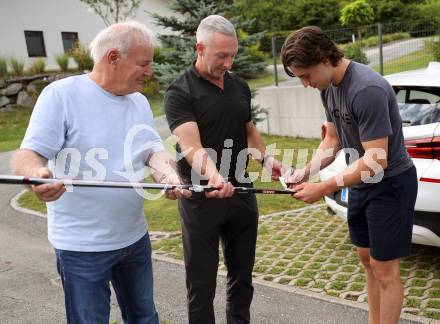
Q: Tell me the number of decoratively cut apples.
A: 0